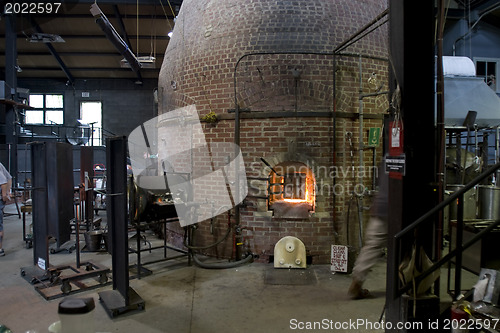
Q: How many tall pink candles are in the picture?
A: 0